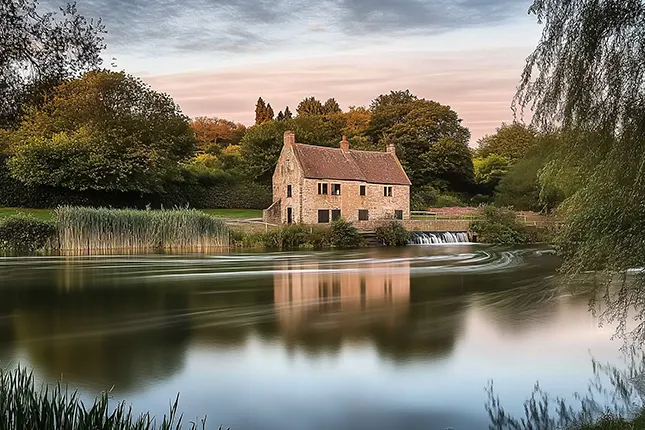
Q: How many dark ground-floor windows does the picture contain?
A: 4